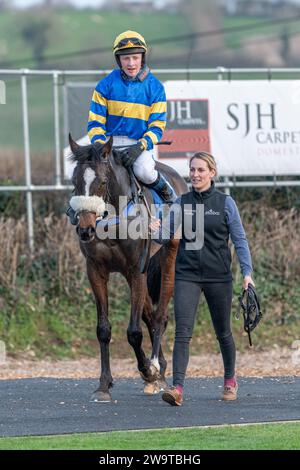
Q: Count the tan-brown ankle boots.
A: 2